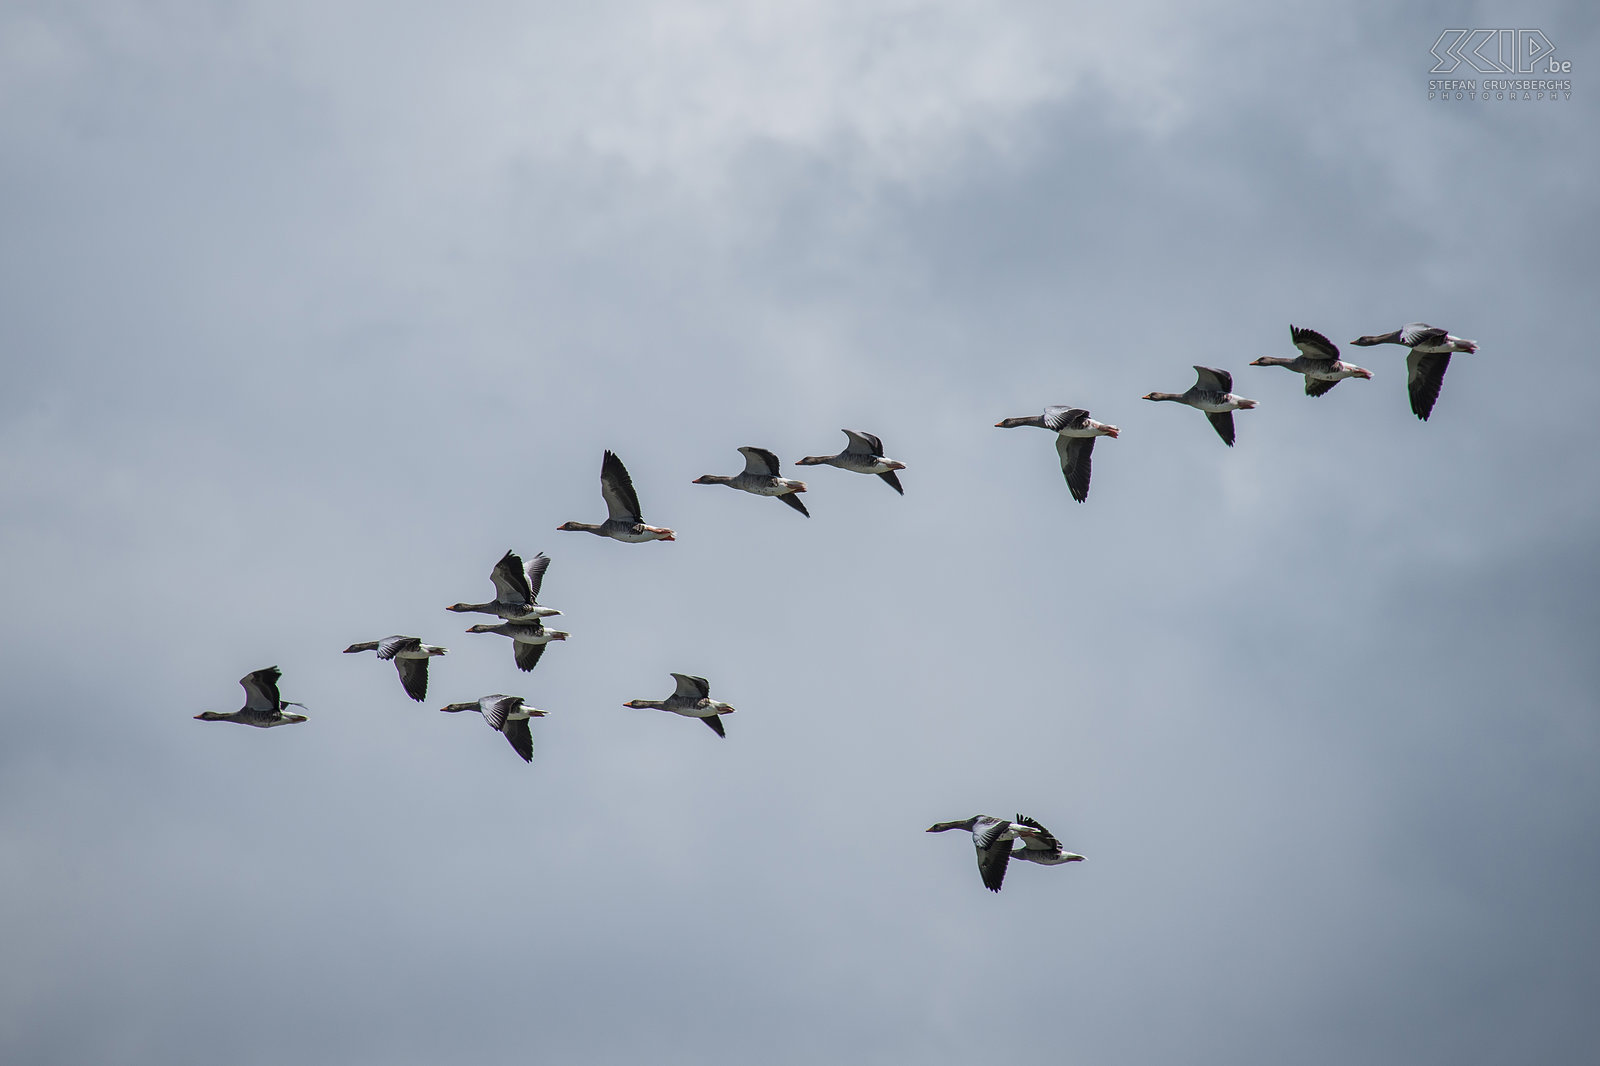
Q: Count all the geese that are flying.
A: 15